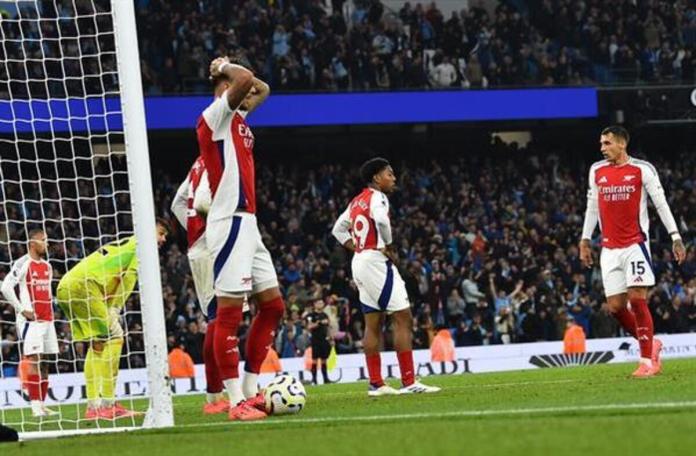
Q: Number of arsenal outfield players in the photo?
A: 5